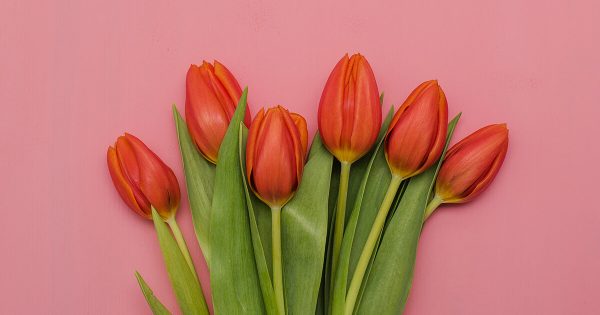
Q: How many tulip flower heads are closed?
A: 6